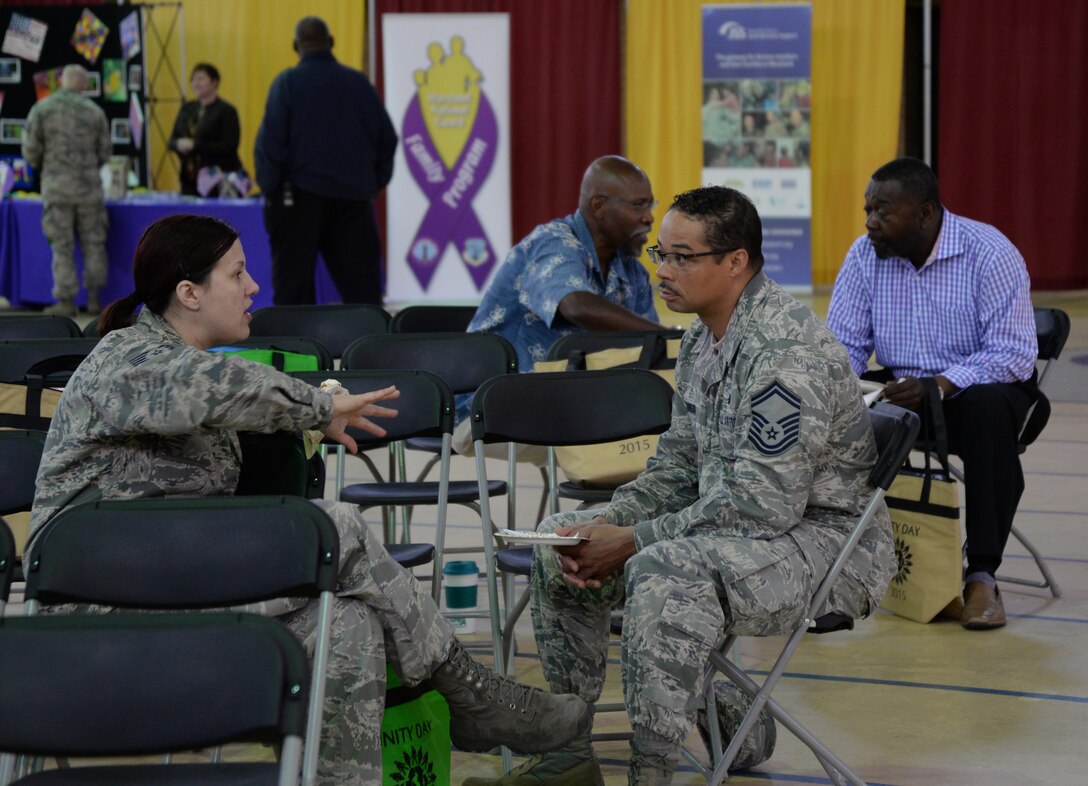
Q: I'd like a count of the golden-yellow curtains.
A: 2